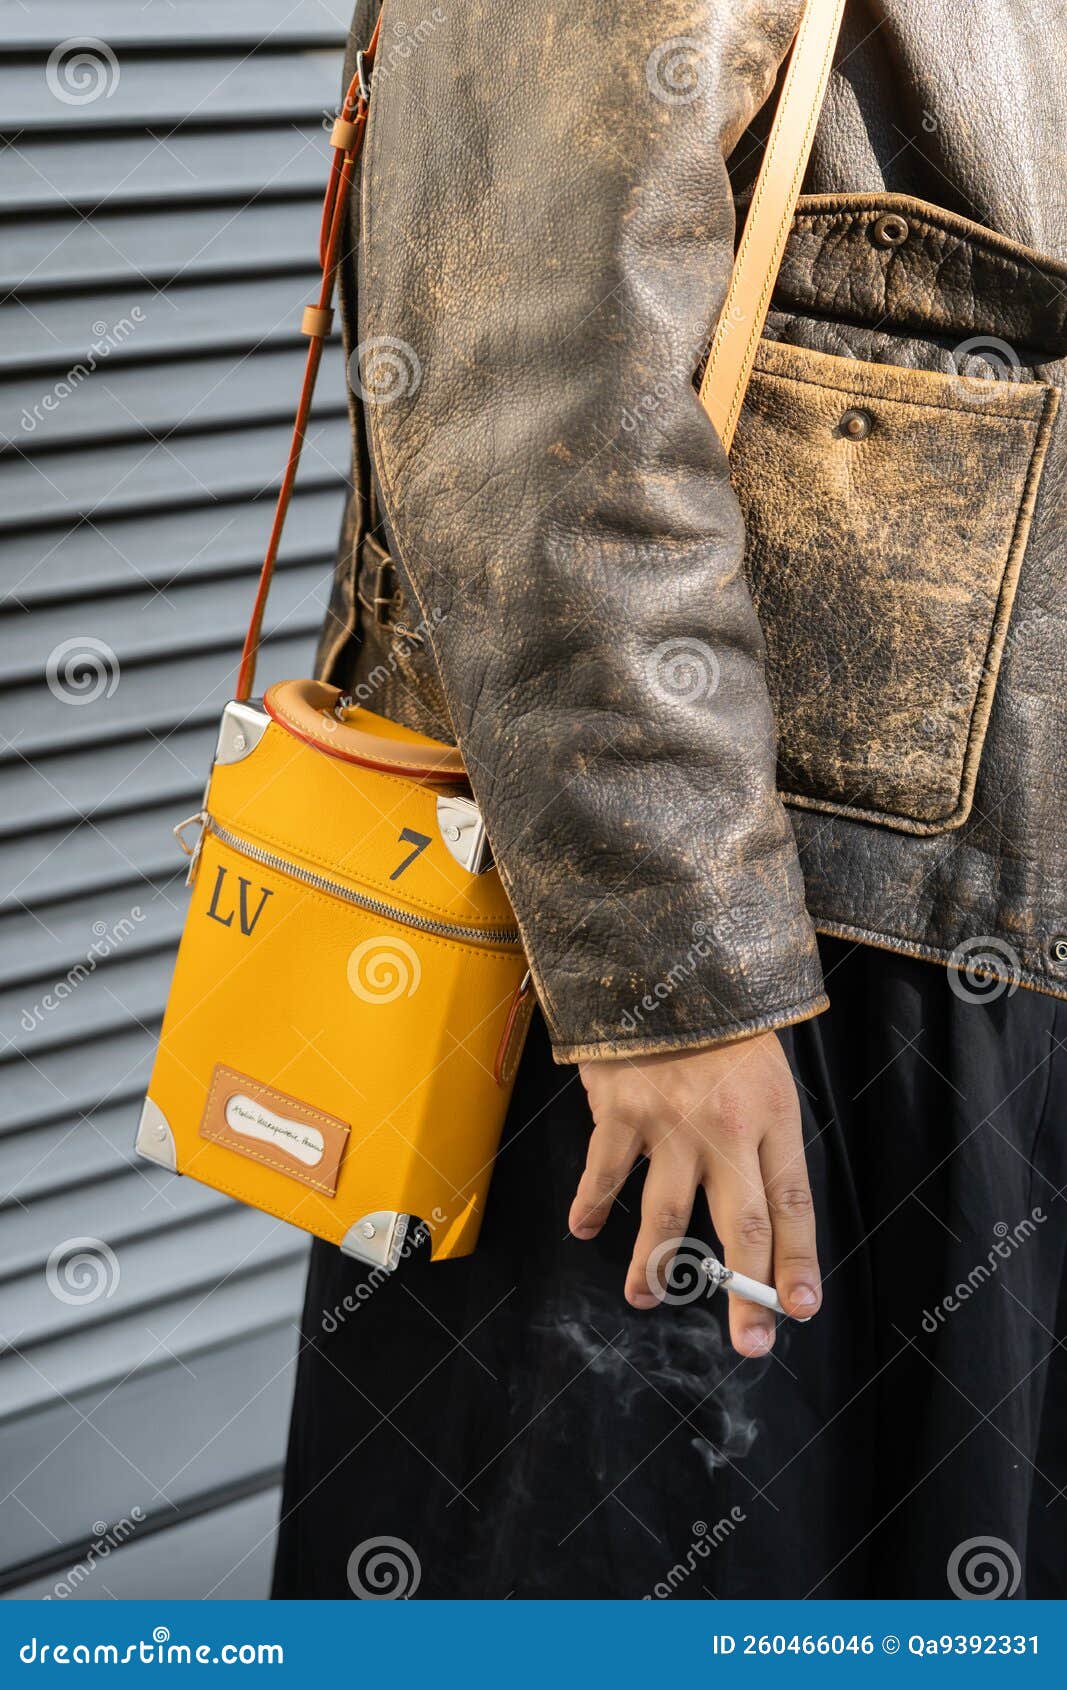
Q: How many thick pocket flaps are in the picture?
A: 1